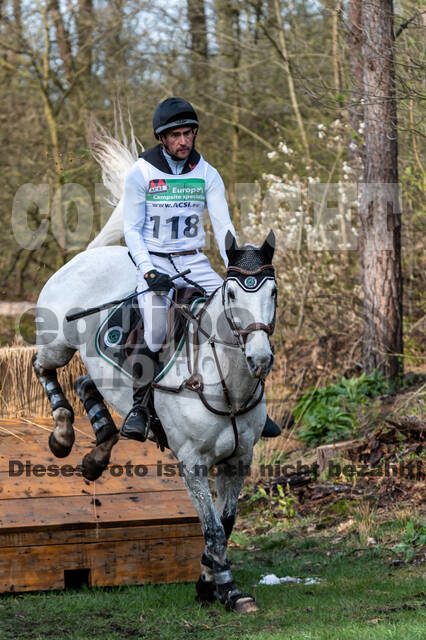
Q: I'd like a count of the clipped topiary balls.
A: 0